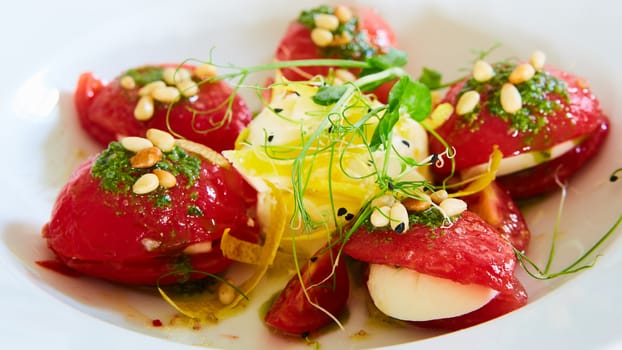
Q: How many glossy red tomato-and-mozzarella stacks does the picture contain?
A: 5